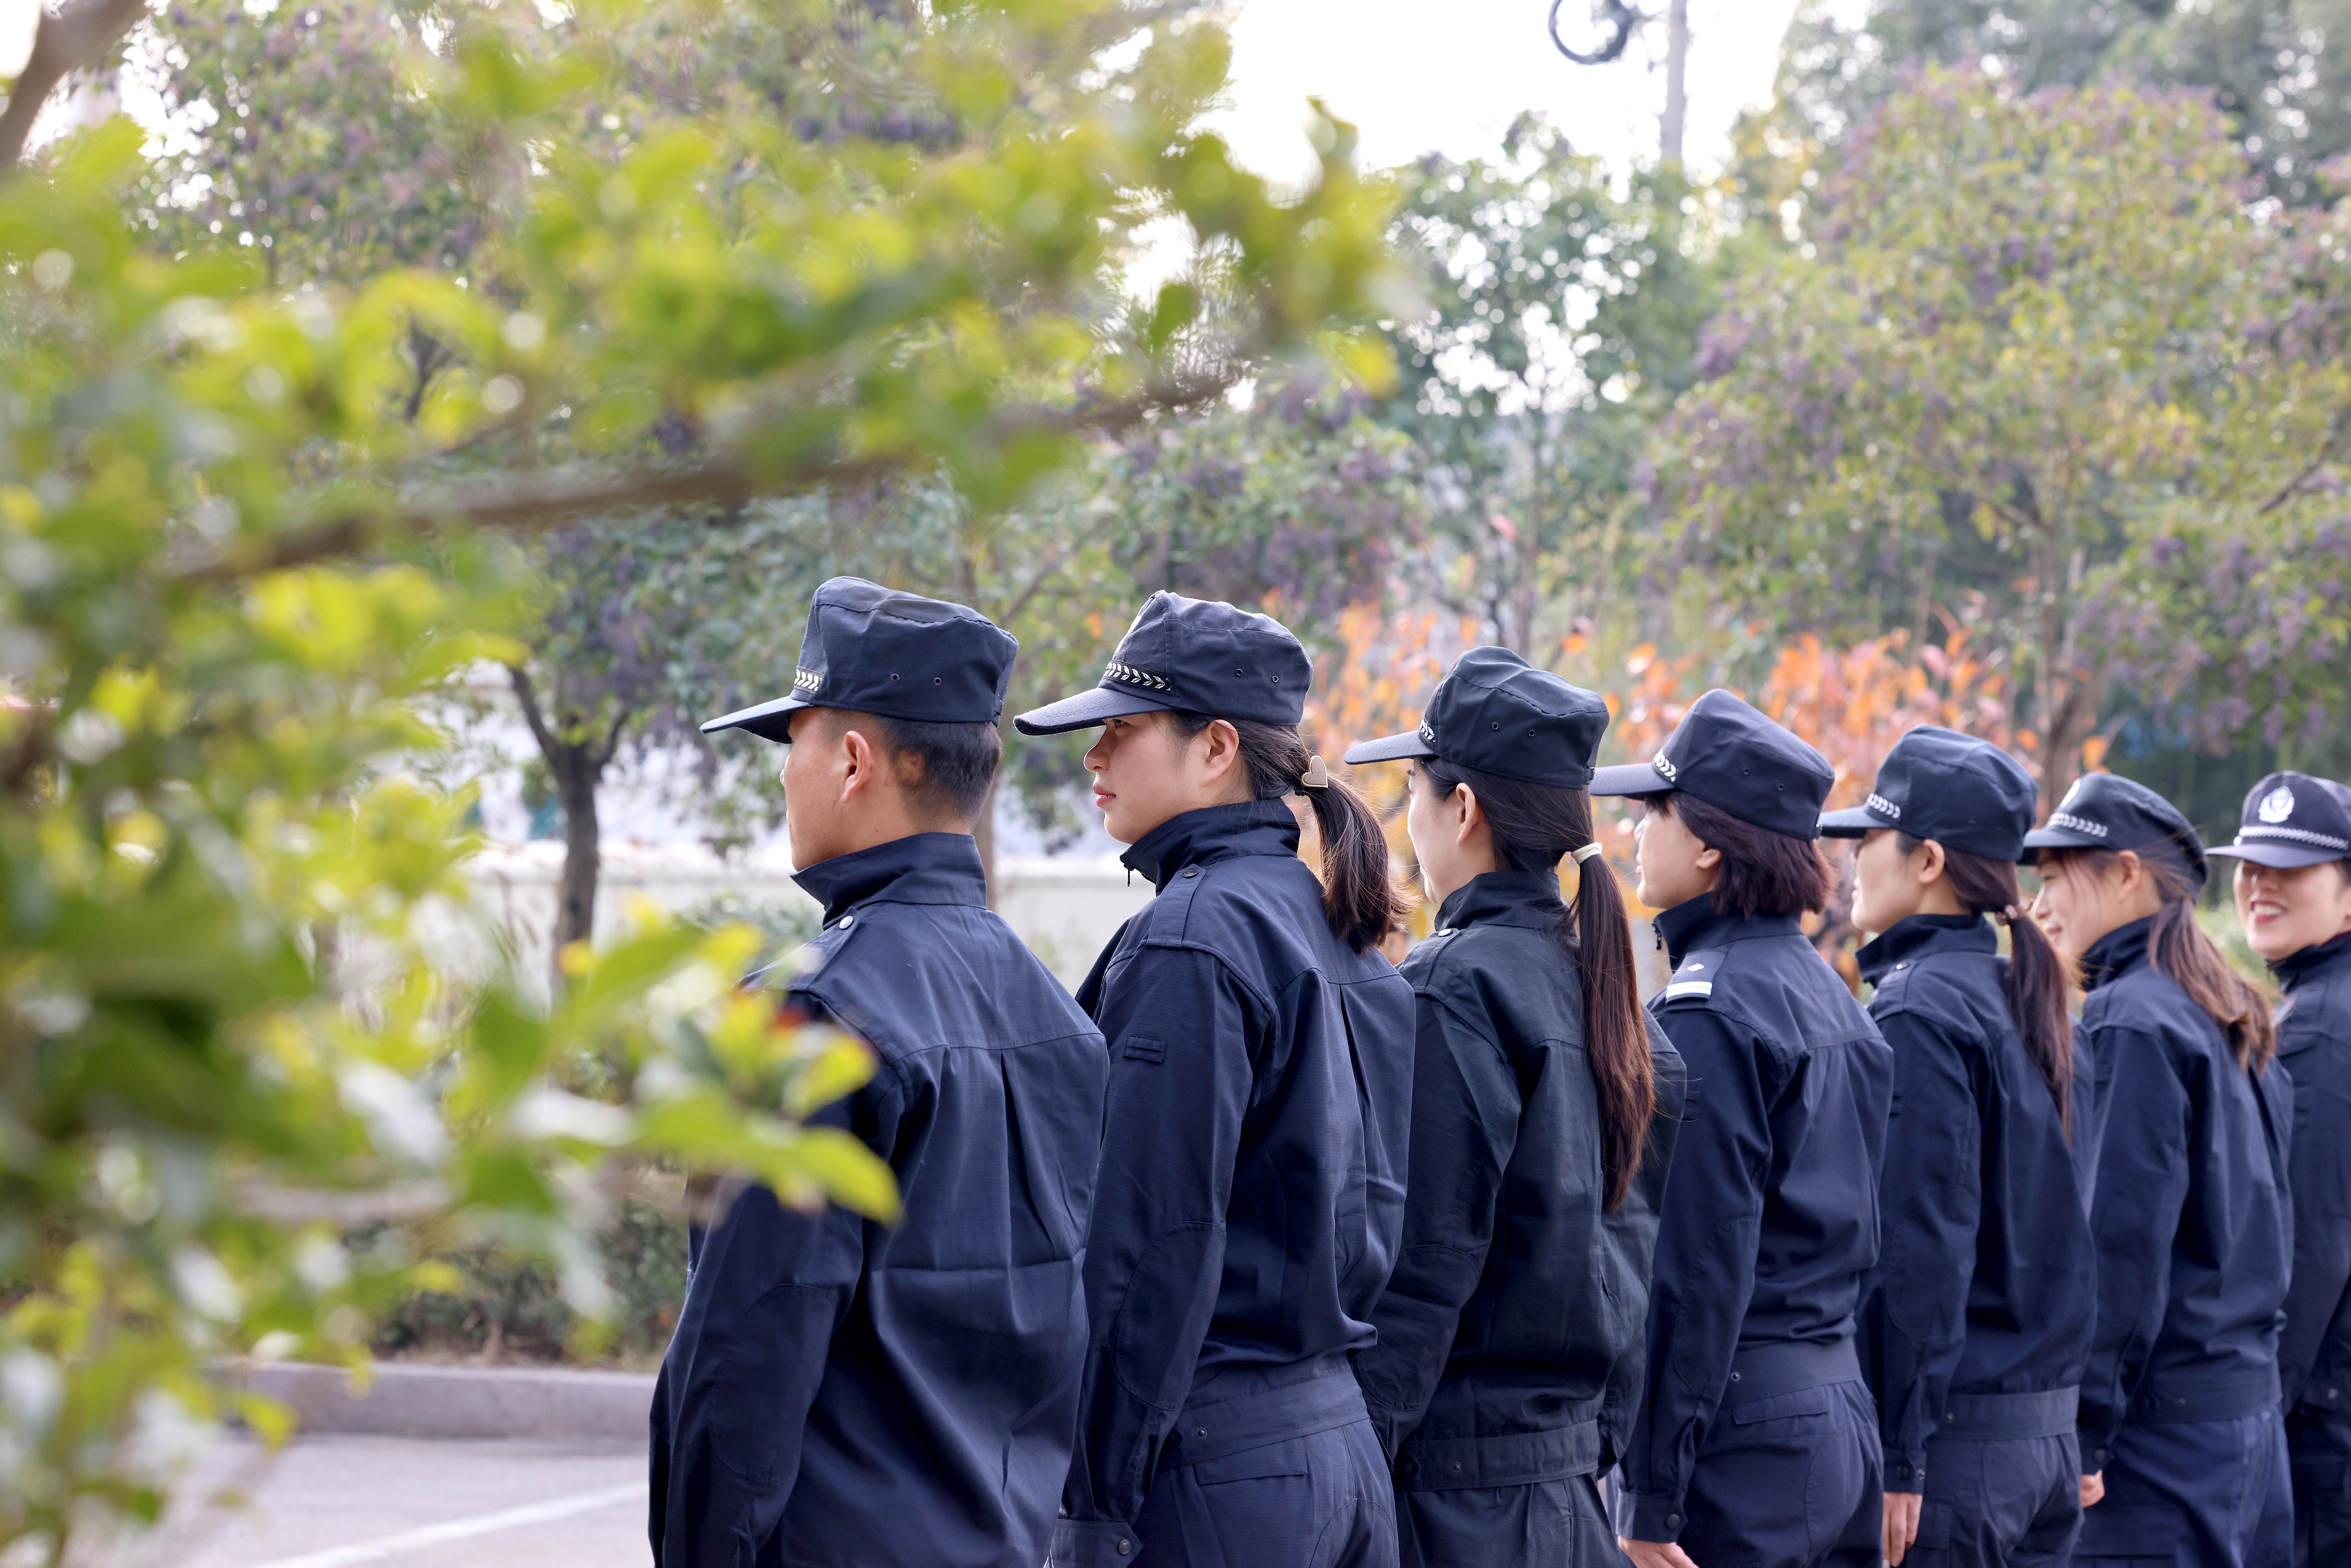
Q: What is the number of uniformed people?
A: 7